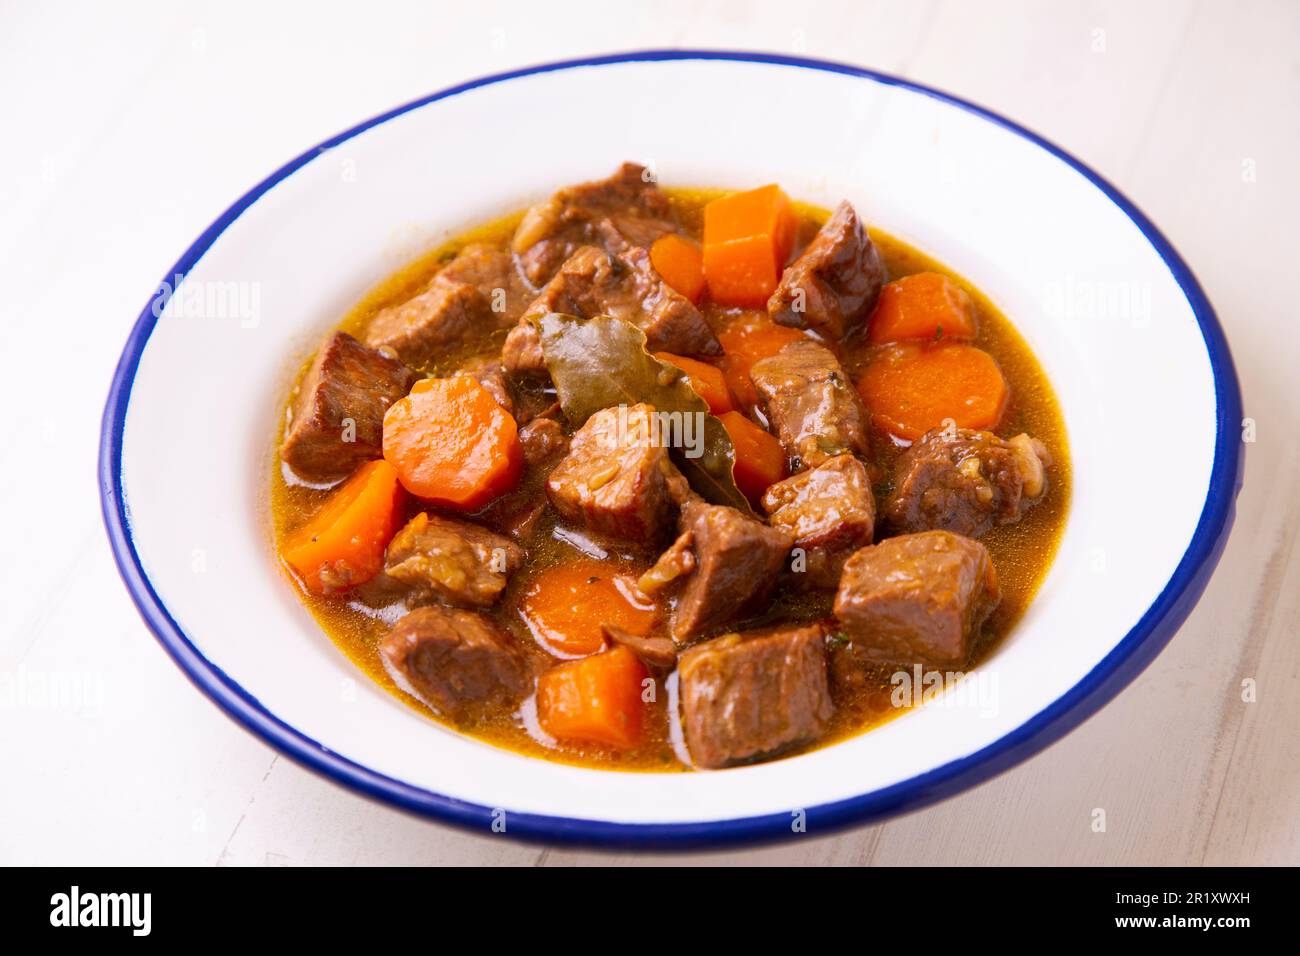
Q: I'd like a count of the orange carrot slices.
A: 11